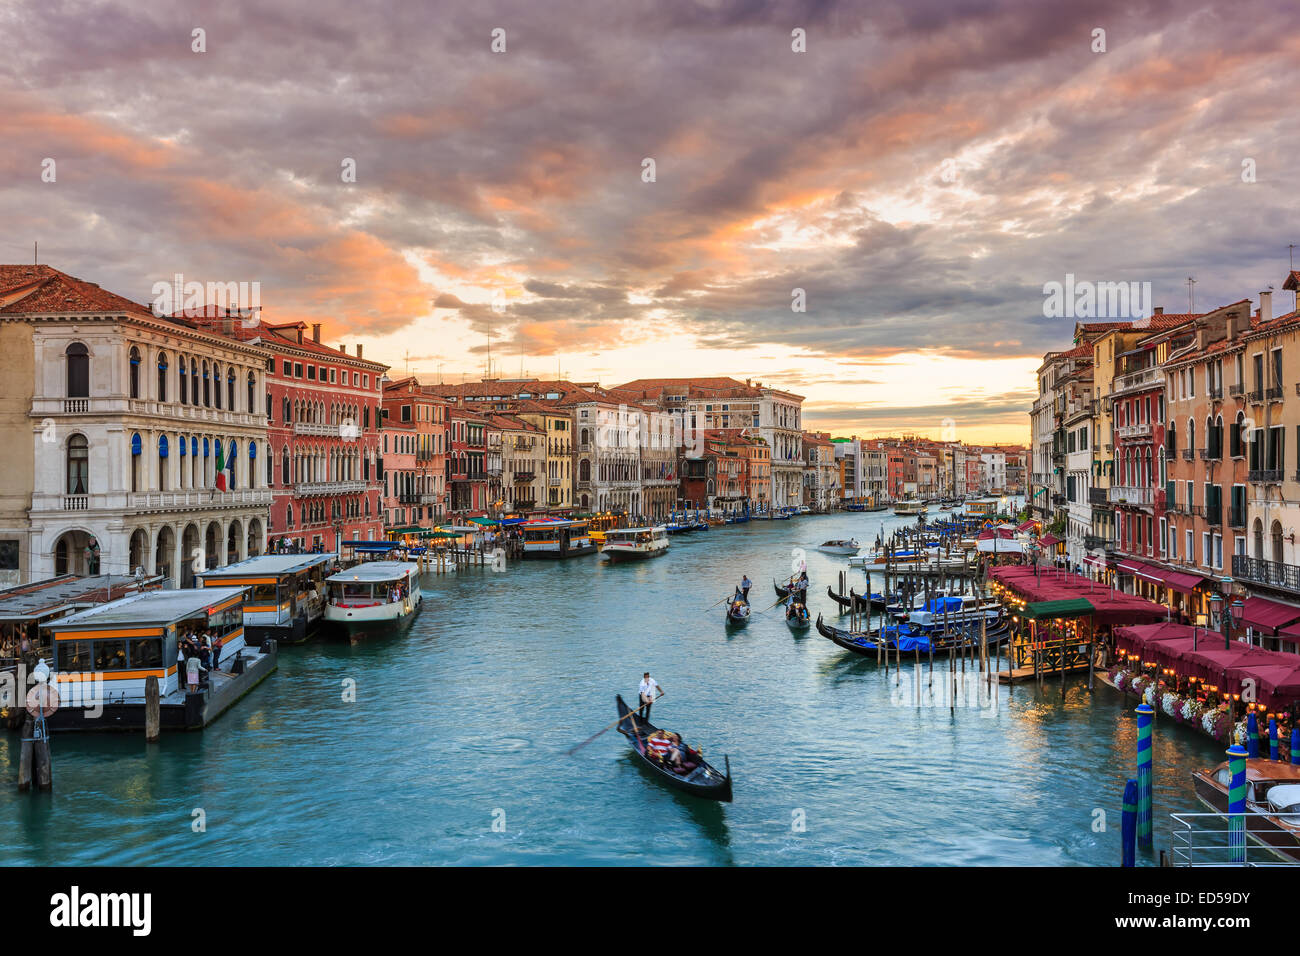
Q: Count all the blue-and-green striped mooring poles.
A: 2